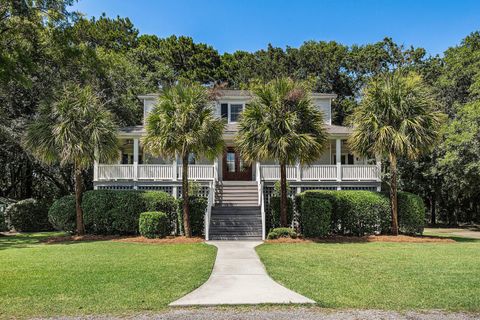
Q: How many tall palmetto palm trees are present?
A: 4